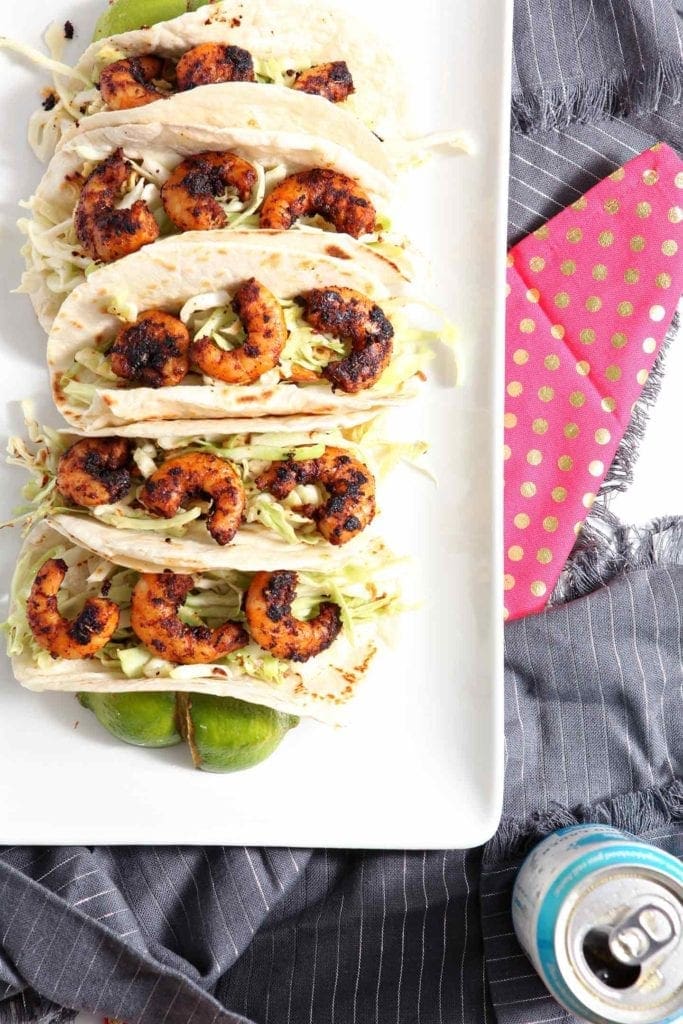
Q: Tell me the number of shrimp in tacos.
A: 15